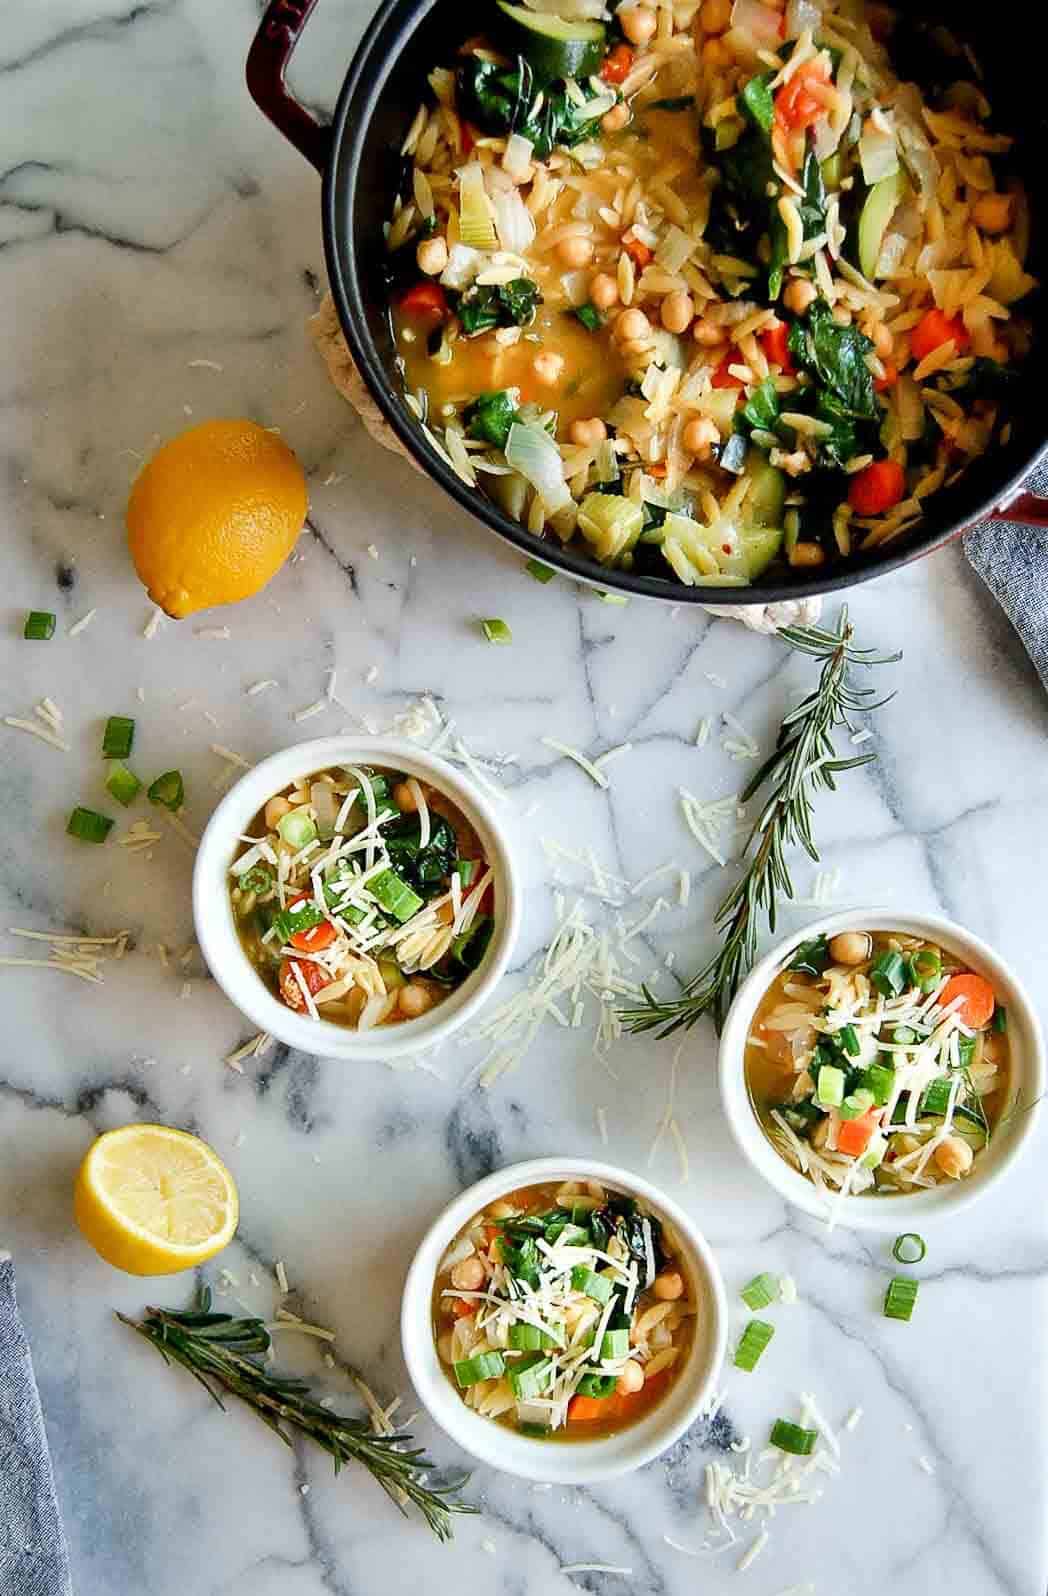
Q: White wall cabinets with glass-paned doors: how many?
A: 0